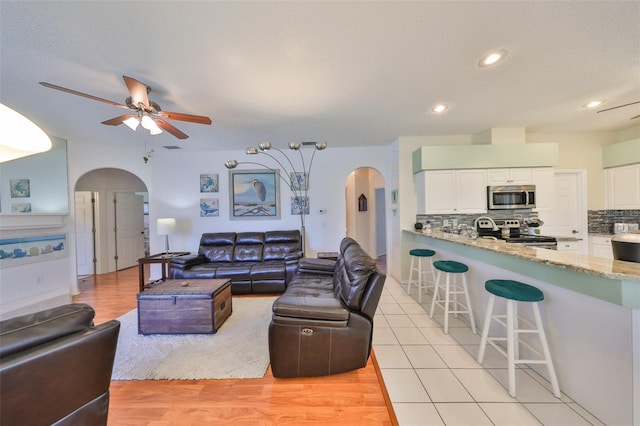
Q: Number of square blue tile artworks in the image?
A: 4